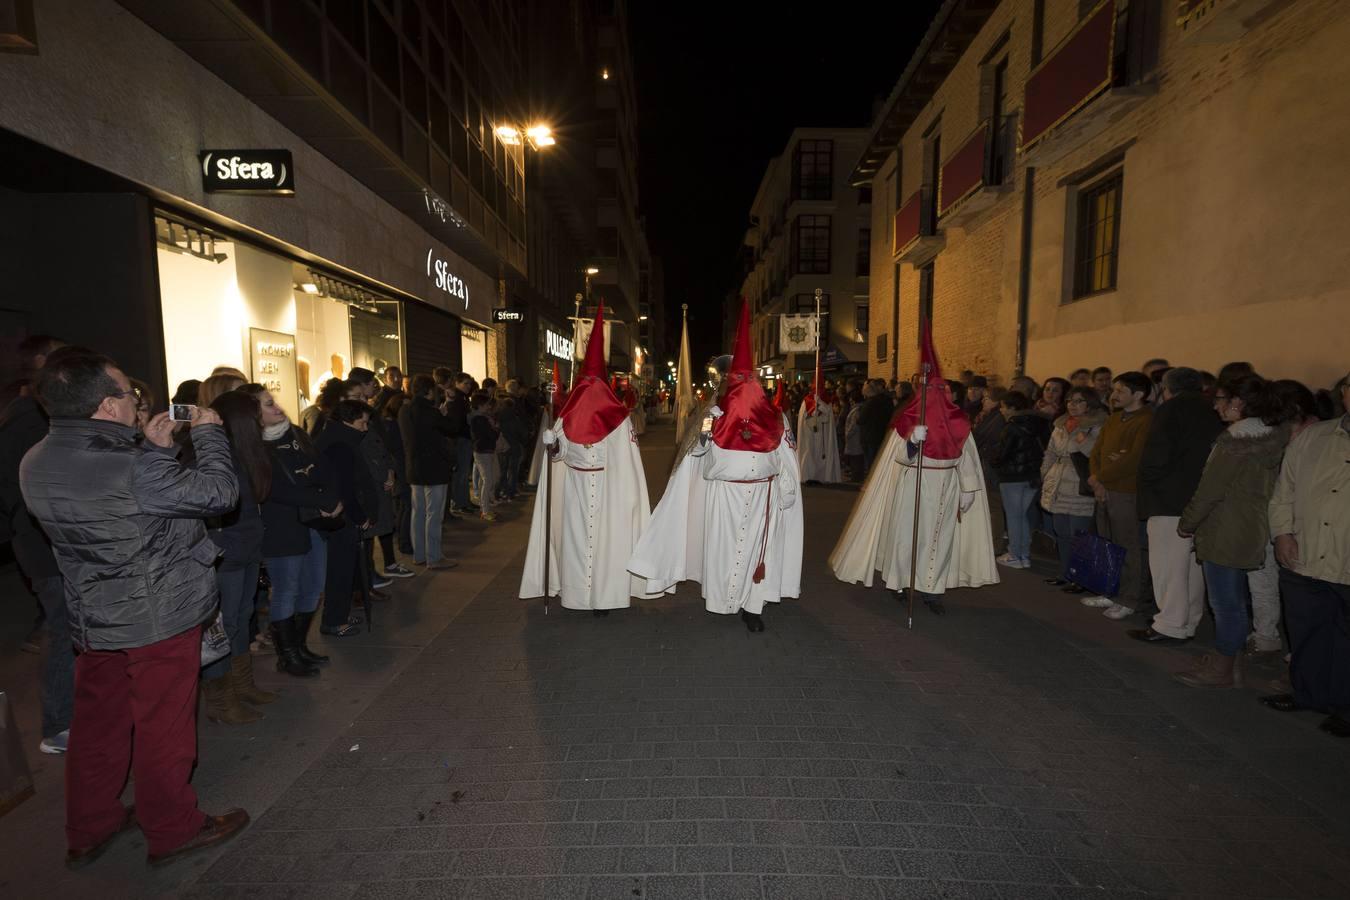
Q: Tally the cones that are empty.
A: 0